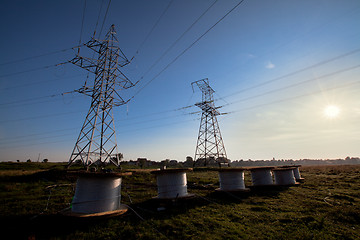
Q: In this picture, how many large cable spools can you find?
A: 6